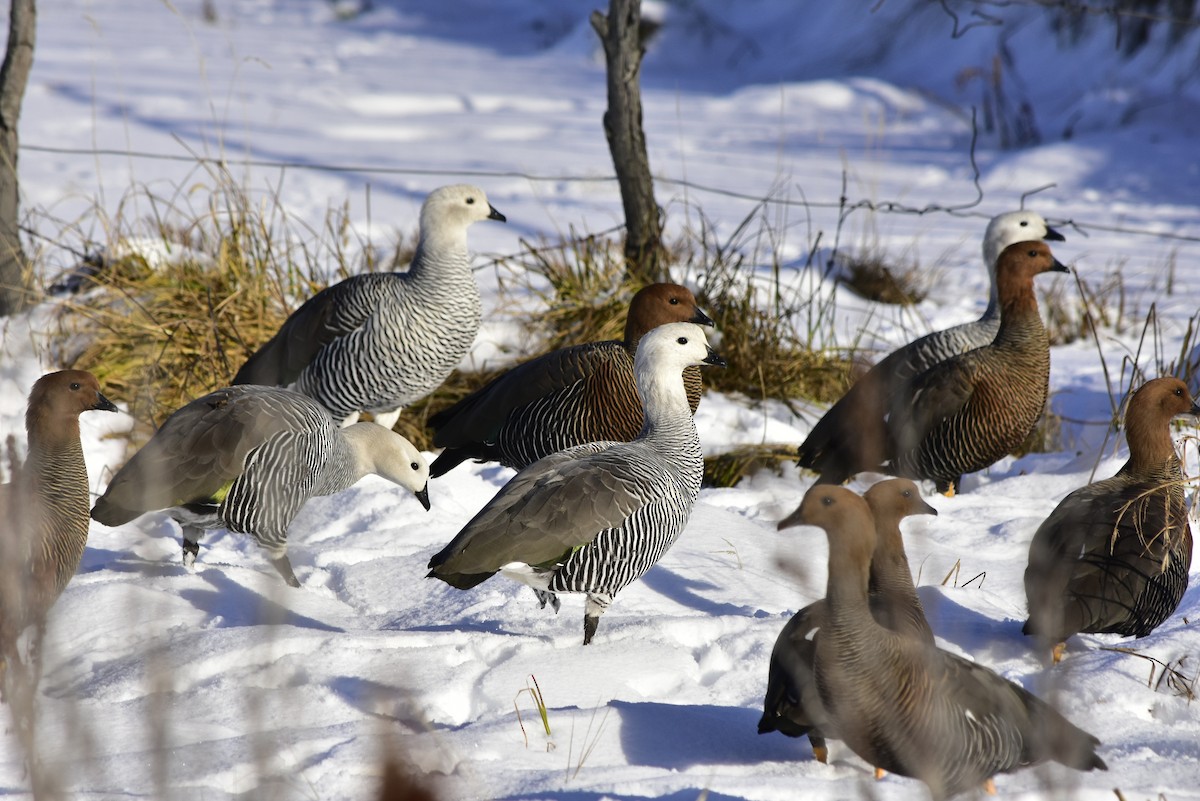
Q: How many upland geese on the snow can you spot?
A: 10